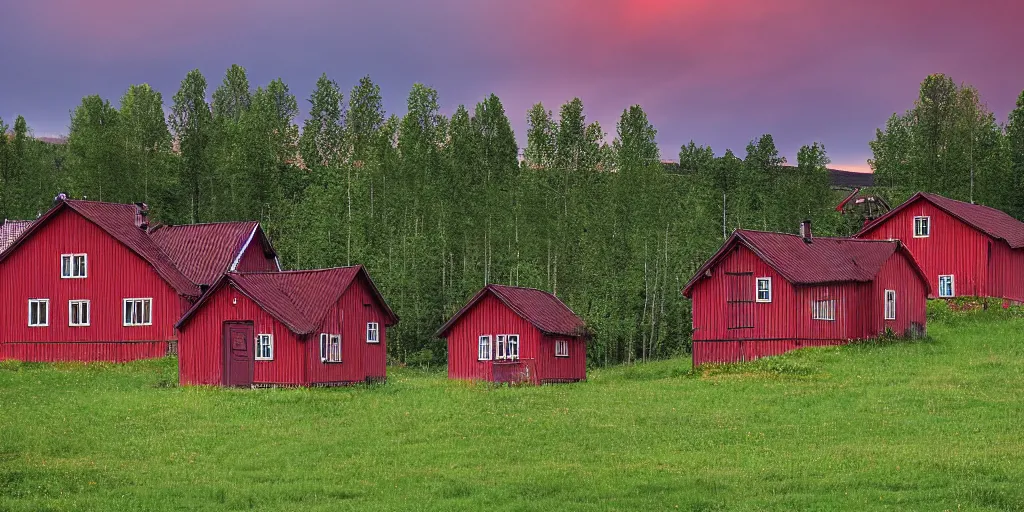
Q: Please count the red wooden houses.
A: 5